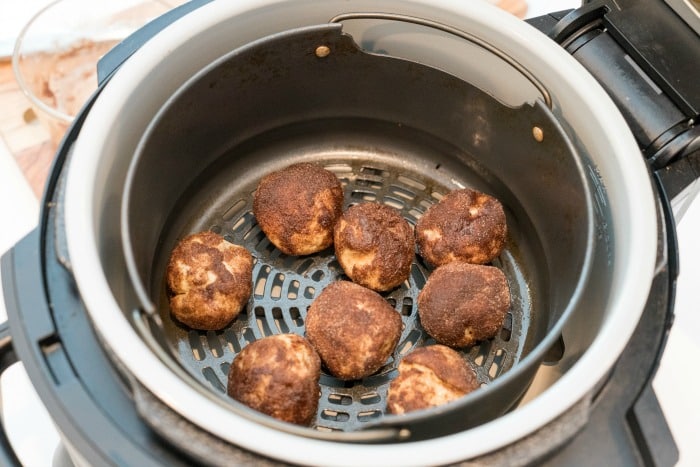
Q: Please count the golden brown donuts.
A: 8